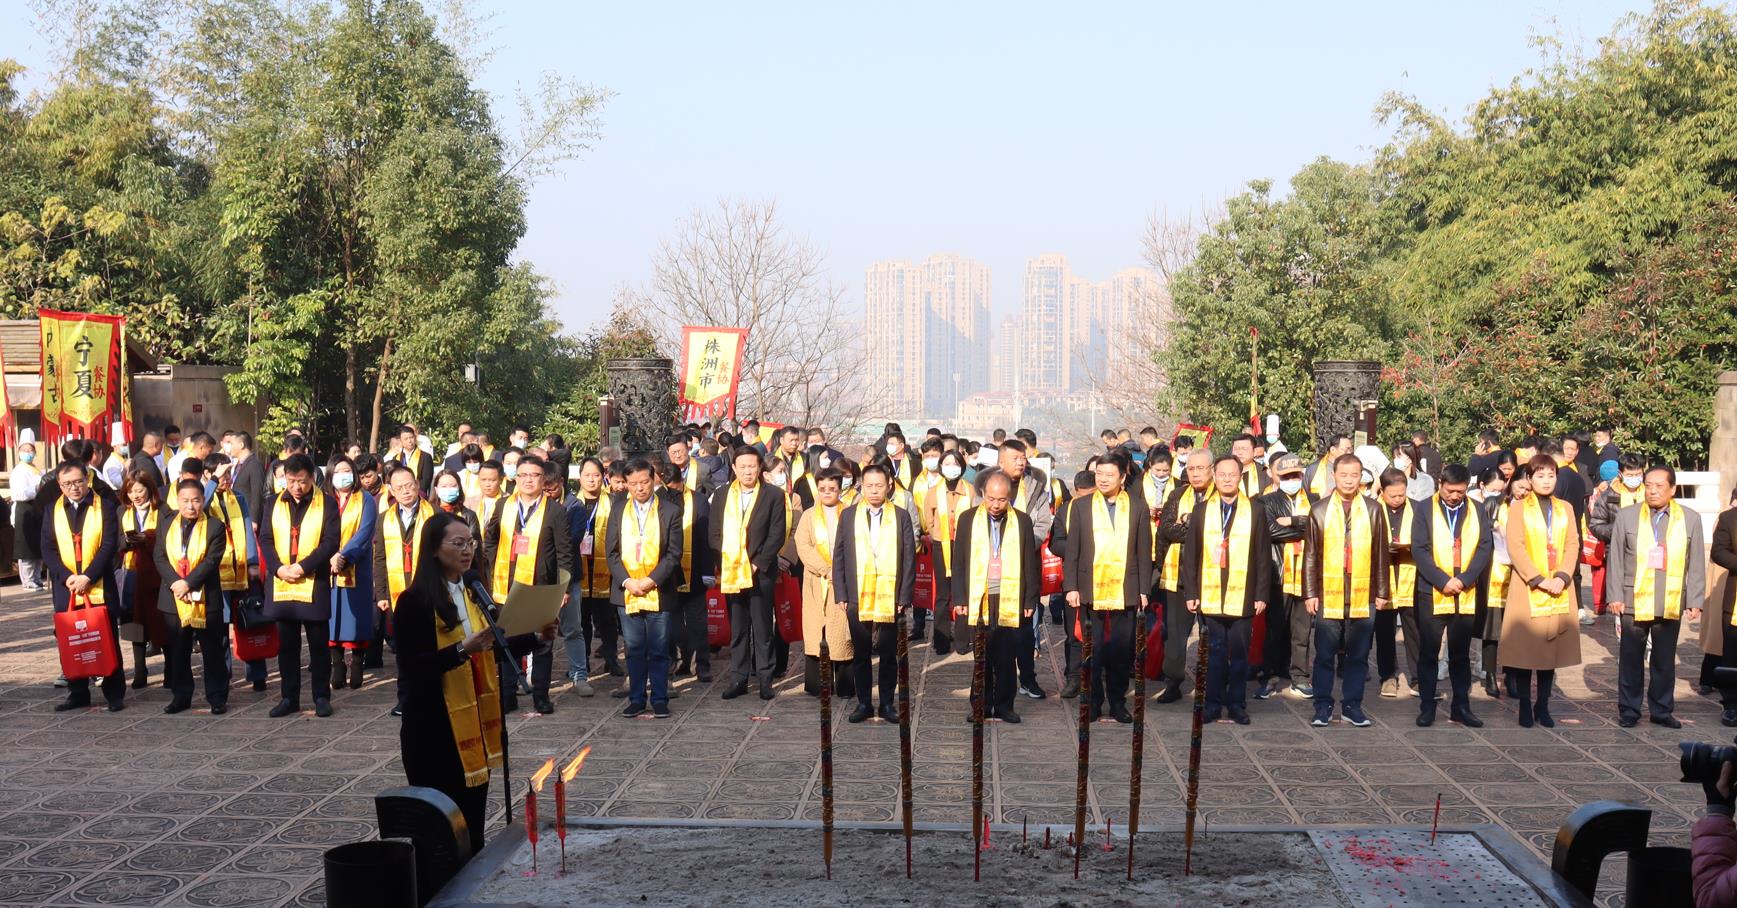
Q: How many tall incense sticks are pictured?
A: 6